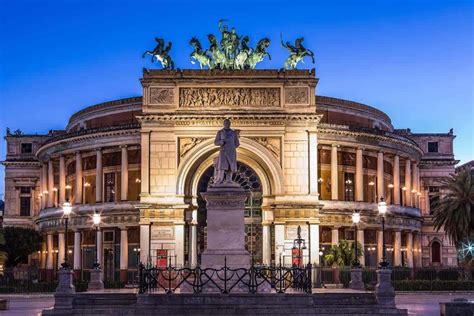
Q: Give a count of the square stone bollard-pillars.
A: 4